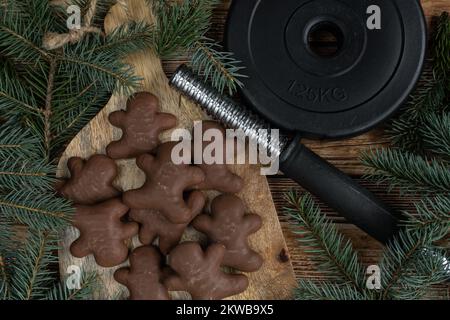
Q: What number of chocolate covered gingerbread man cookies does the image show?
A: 9